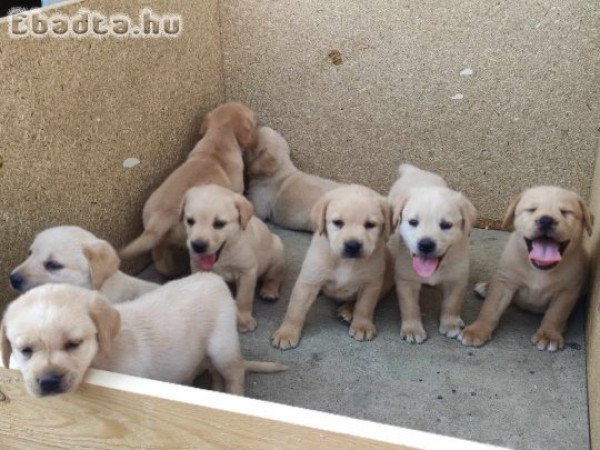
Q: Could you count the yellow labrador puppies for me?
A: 8